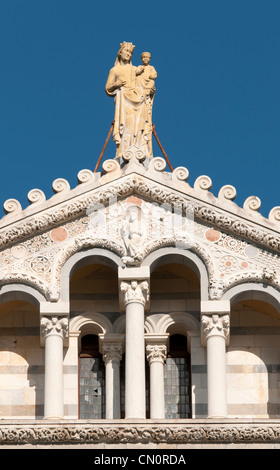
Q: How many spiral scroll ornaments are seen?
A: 13